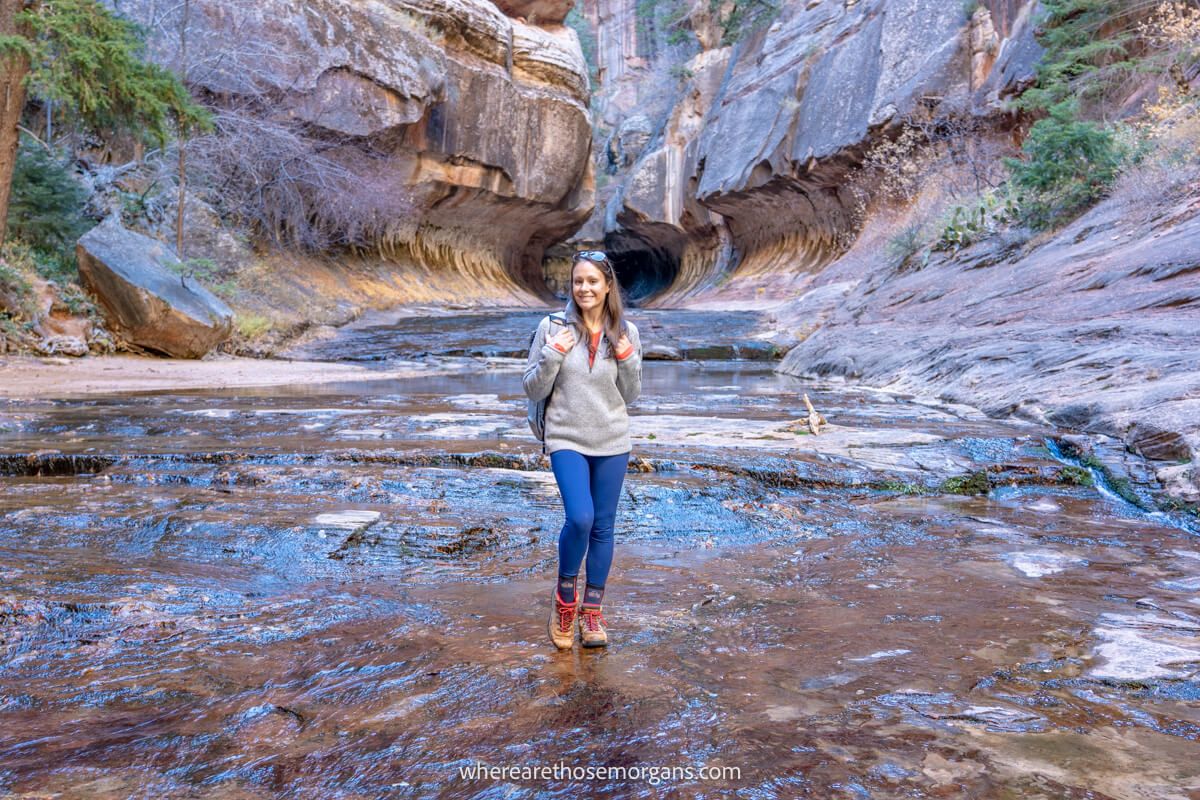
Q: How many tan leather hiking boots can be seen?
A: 2